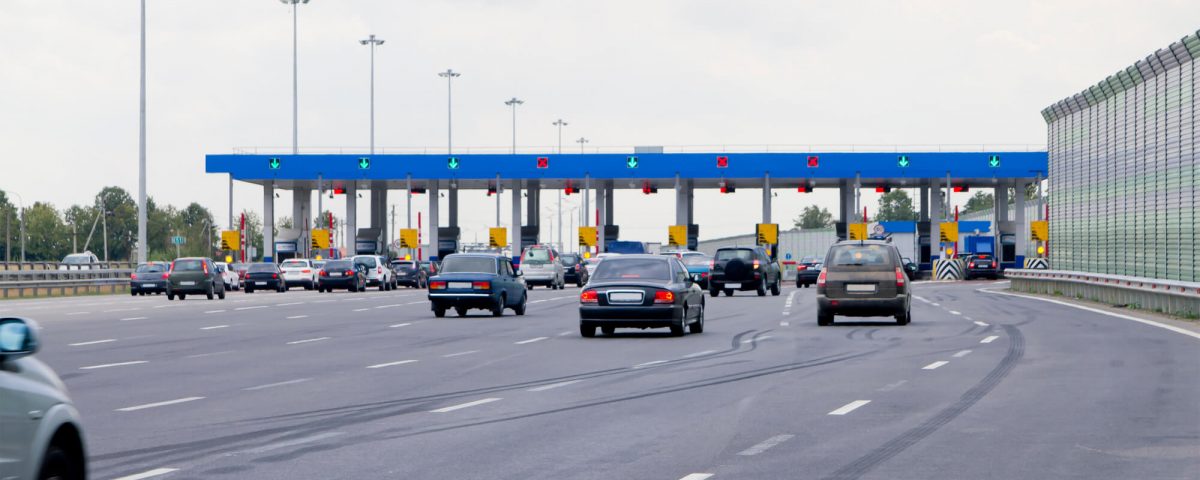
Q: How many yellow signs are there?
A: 10